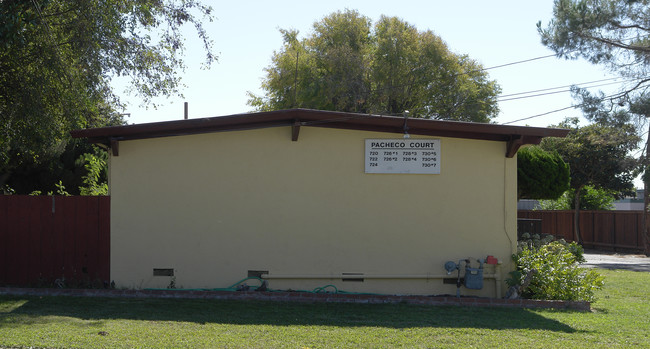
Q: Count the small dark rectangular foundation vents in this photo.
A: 4